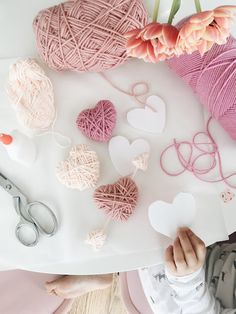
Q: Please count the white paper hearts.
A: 3